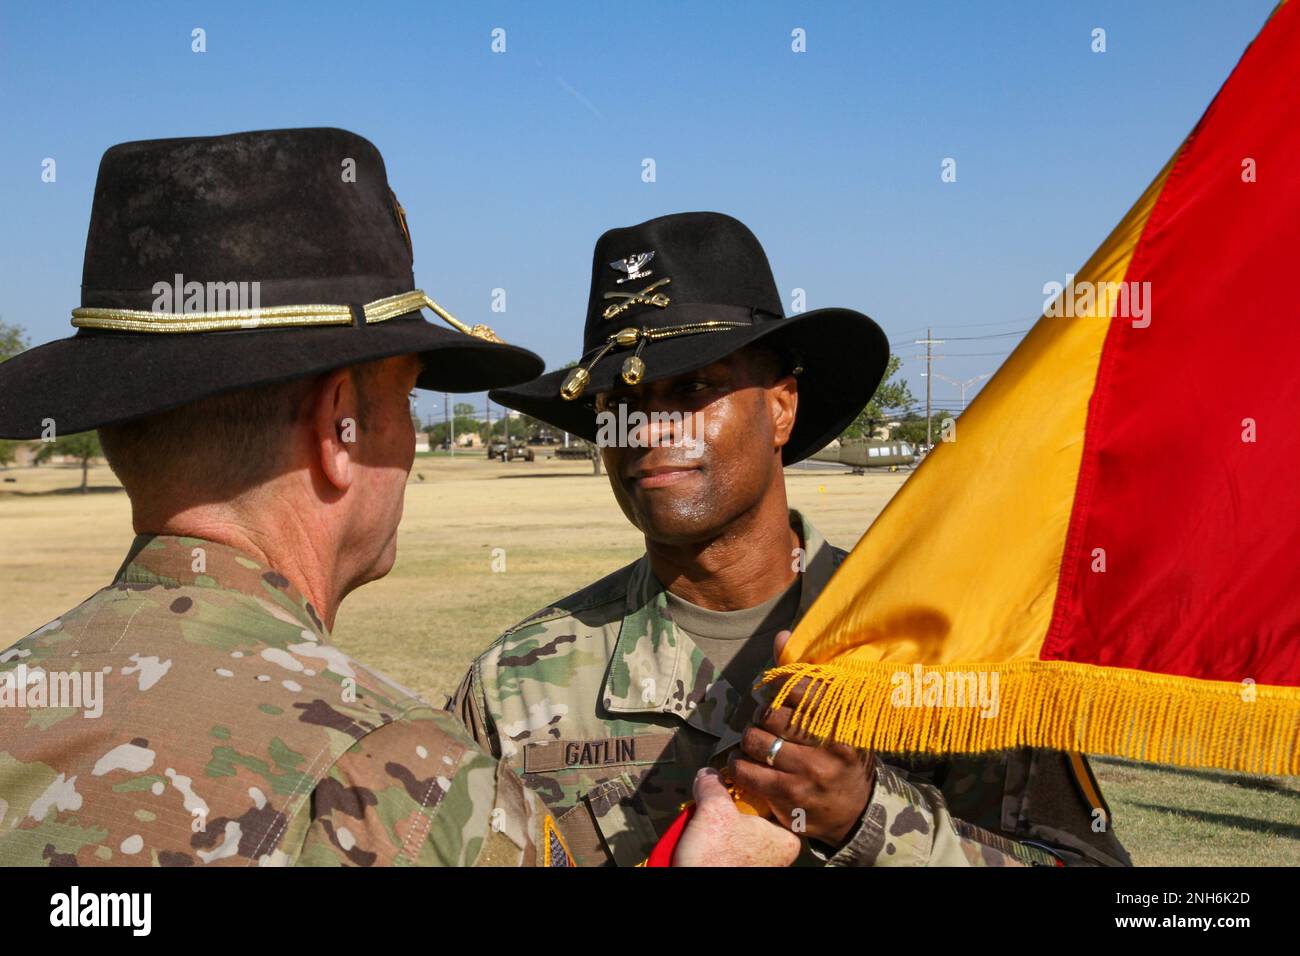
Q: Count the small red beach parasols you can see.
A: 0